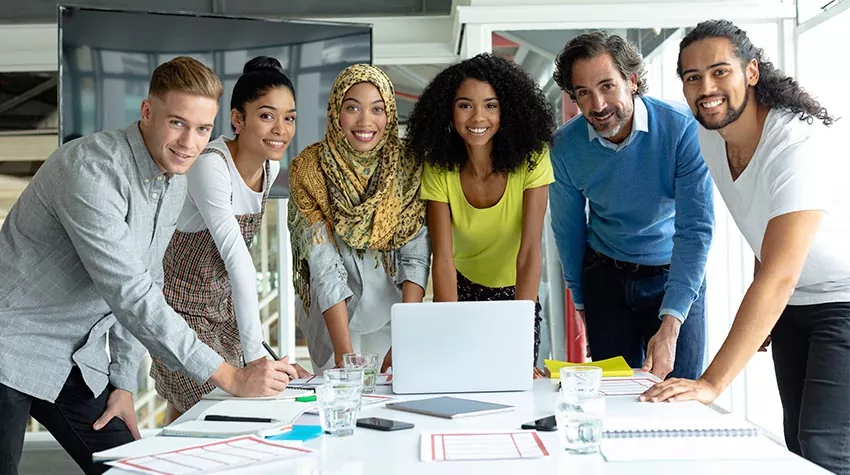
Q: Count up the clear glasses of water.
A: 5